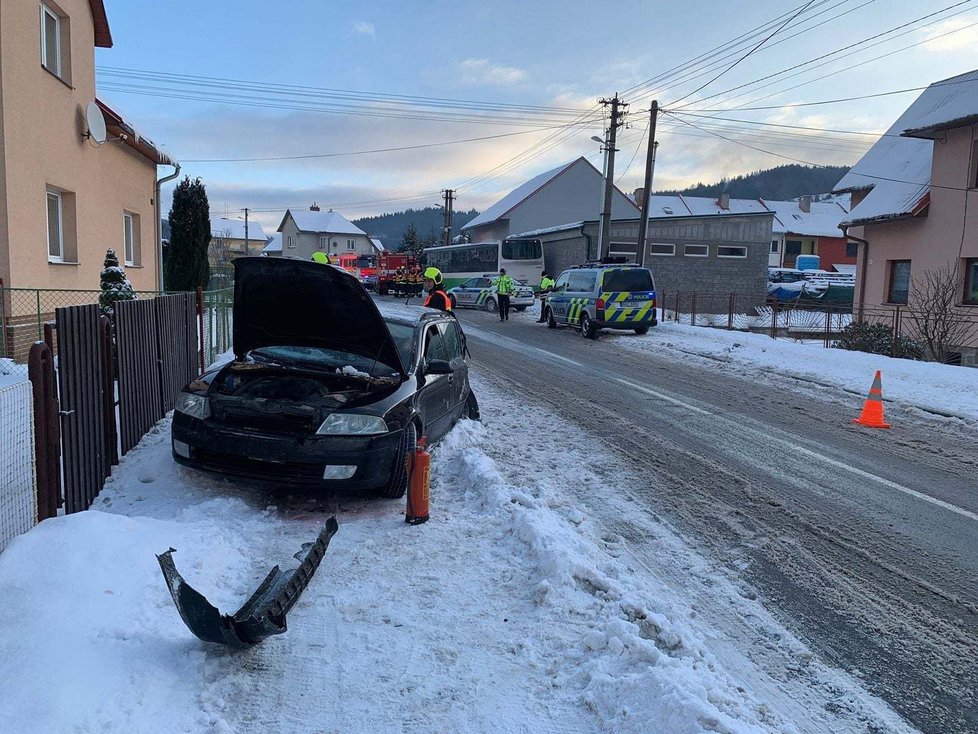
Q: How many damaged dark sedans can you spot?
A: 1